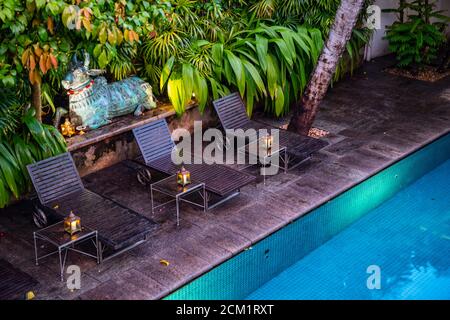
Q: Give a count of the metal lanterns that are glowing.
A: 3